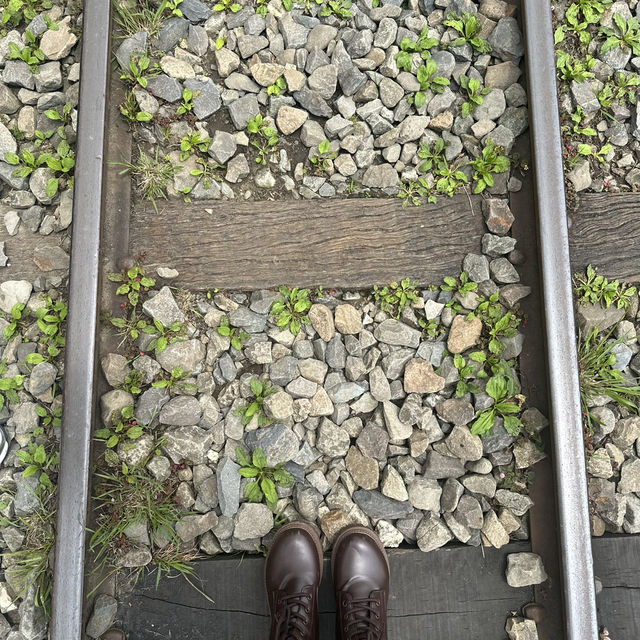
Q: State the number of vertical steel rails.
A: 2